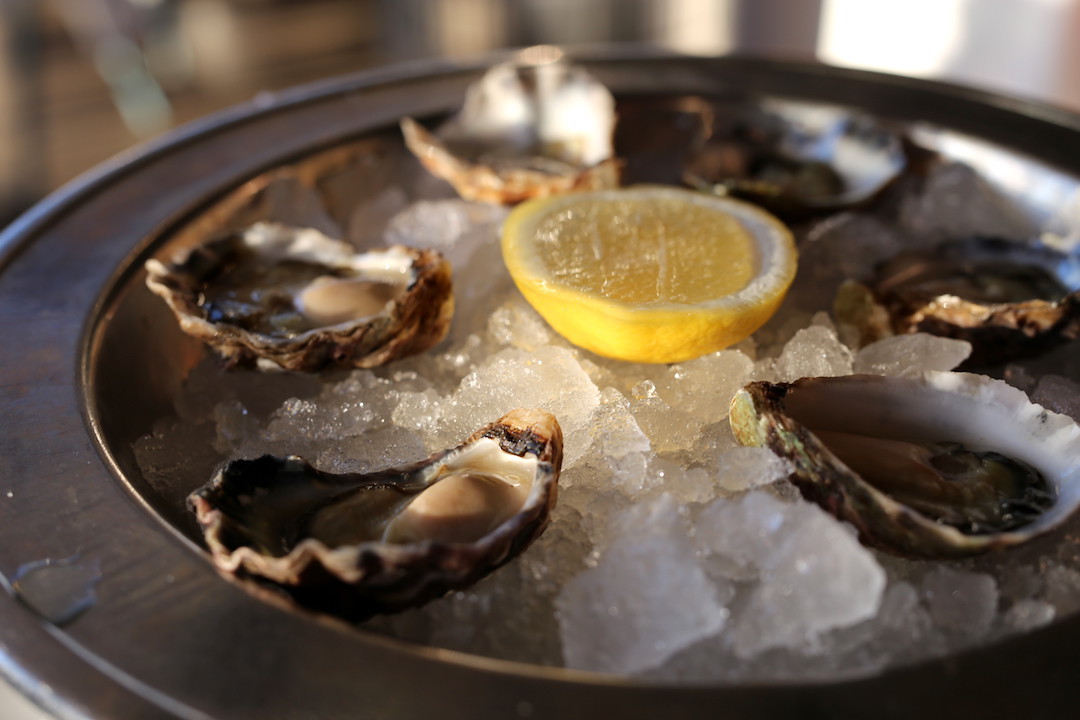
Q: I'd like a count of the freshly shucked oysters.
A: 6